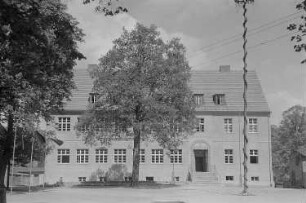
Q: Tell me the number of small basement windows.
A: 7